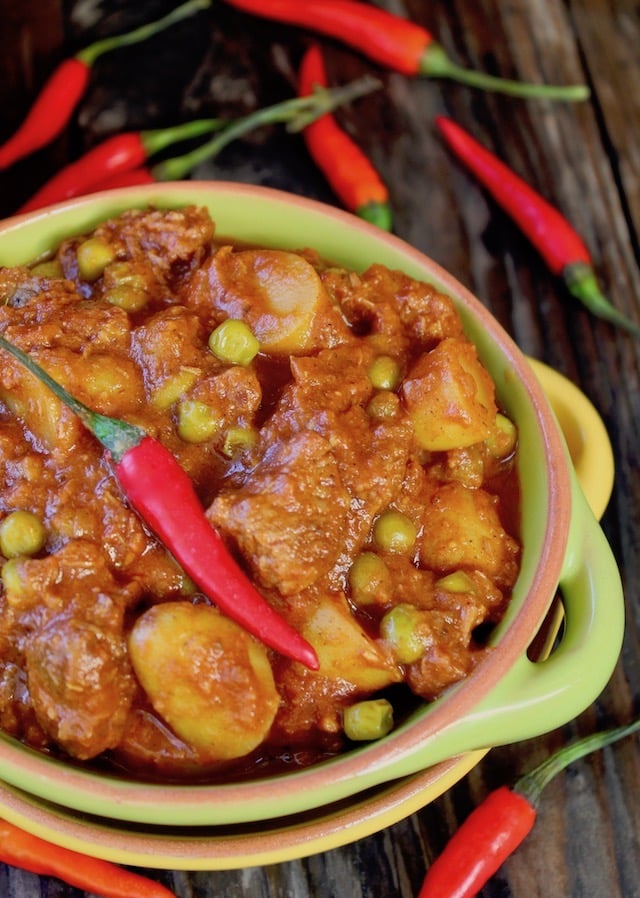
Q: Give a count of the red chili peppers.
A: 9